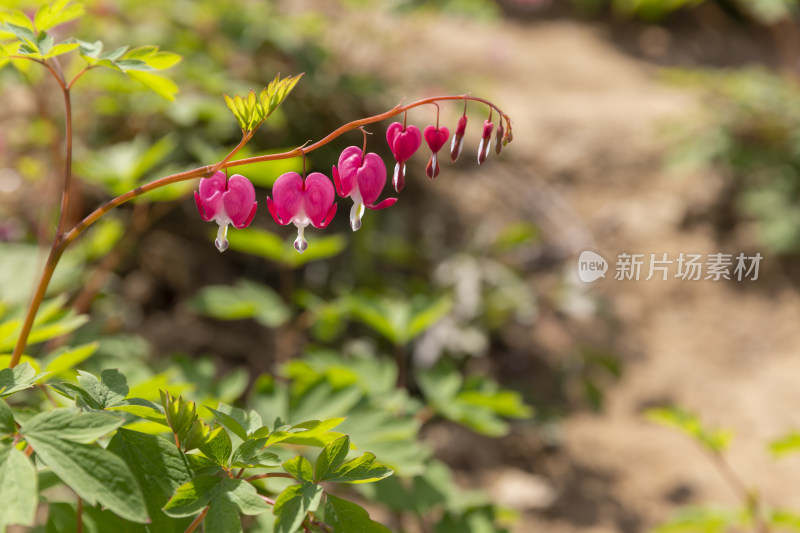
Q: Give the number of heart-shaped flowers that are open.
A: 3